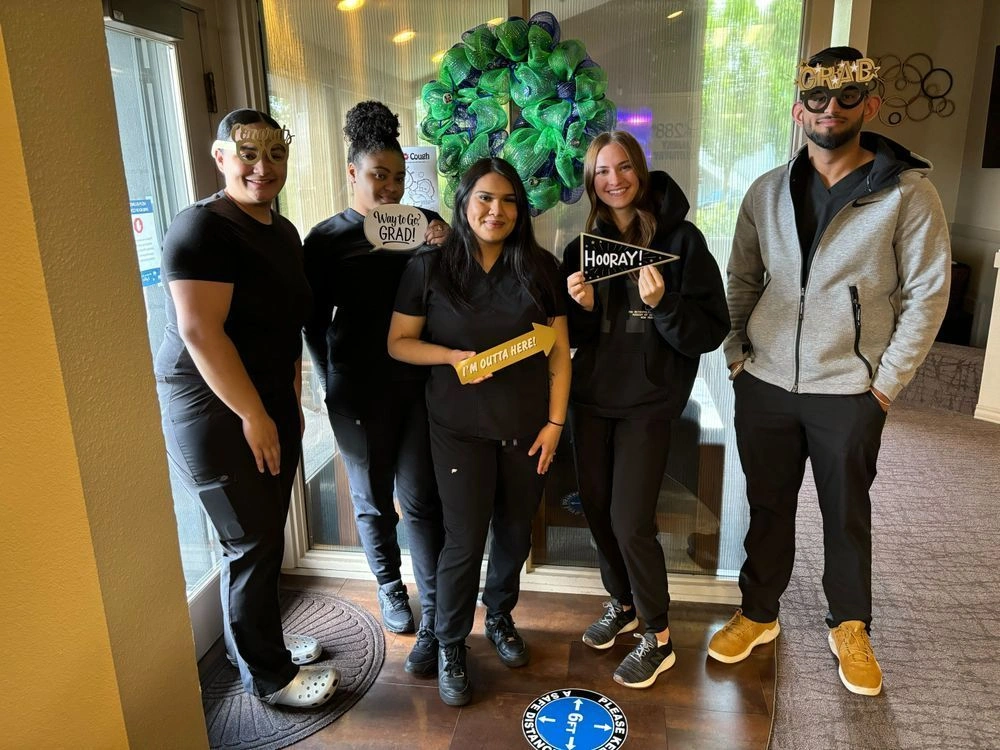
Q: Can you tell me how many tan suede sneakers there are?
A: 2